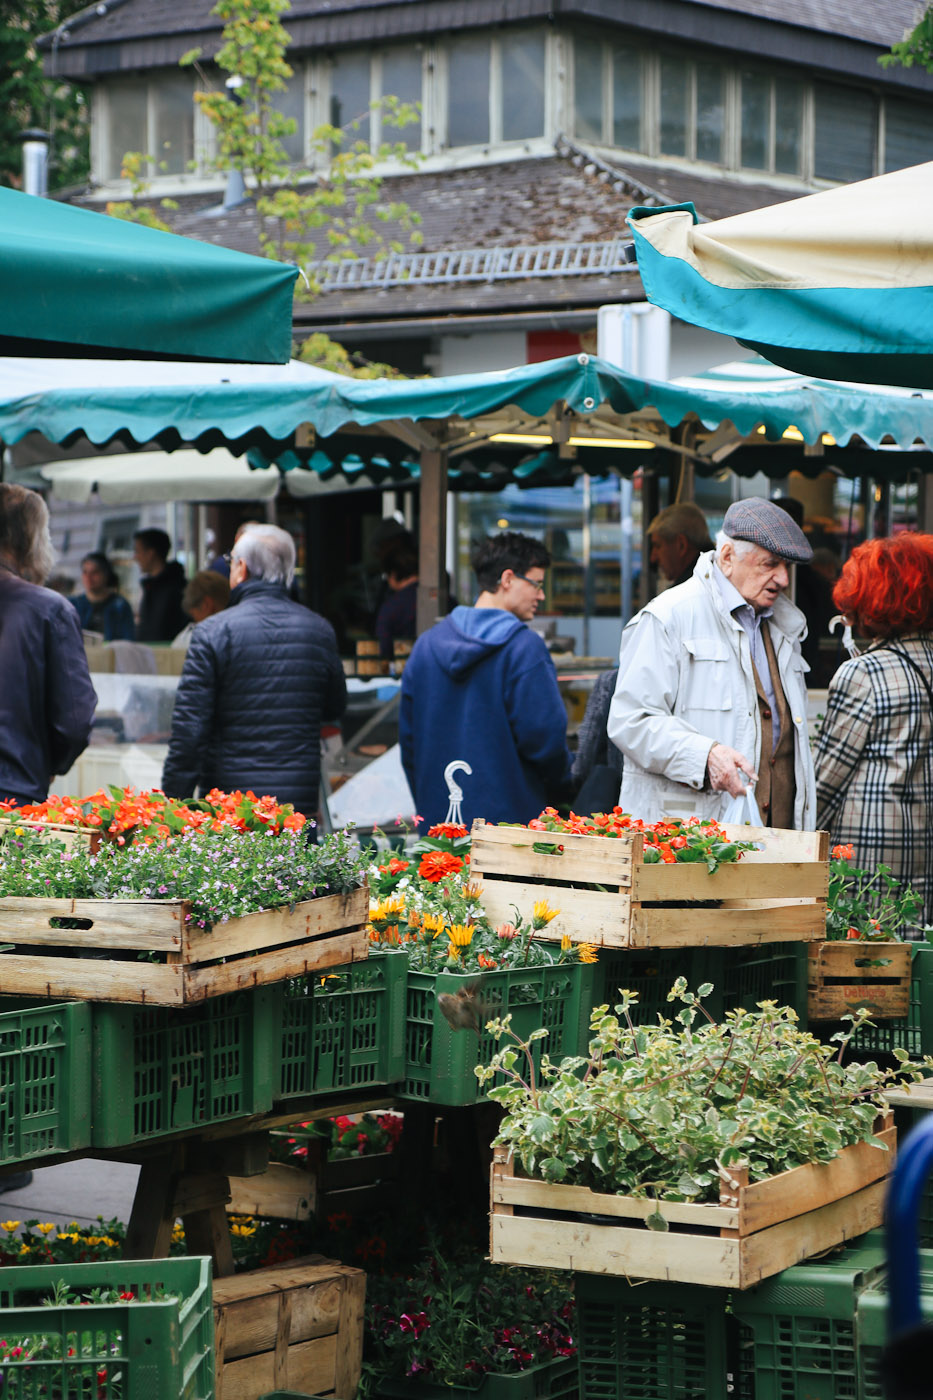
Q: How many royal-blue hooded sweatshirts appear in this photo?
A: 1